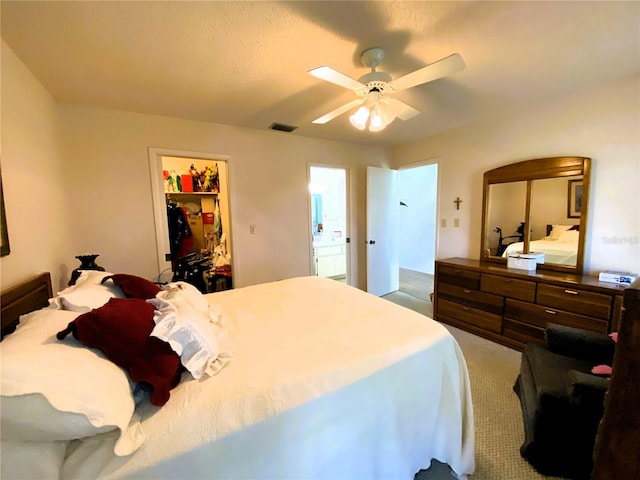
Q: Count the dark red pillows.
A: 2